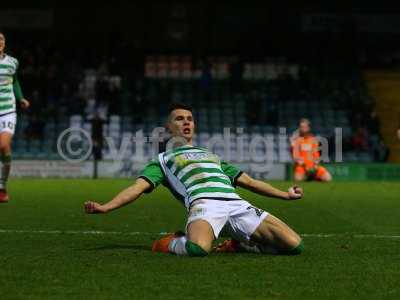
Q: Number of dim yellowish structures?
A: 1